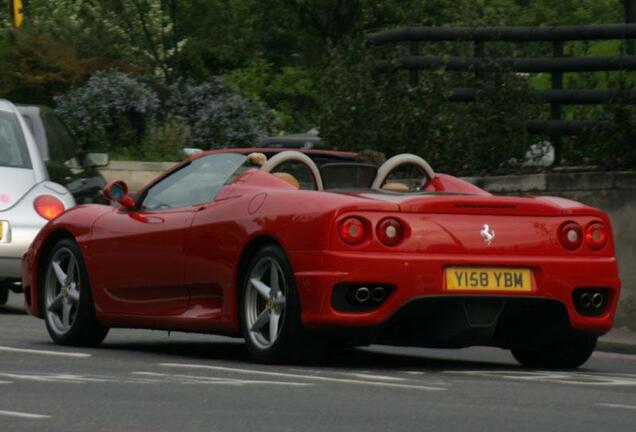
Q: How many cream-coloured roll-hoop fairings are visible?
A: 2